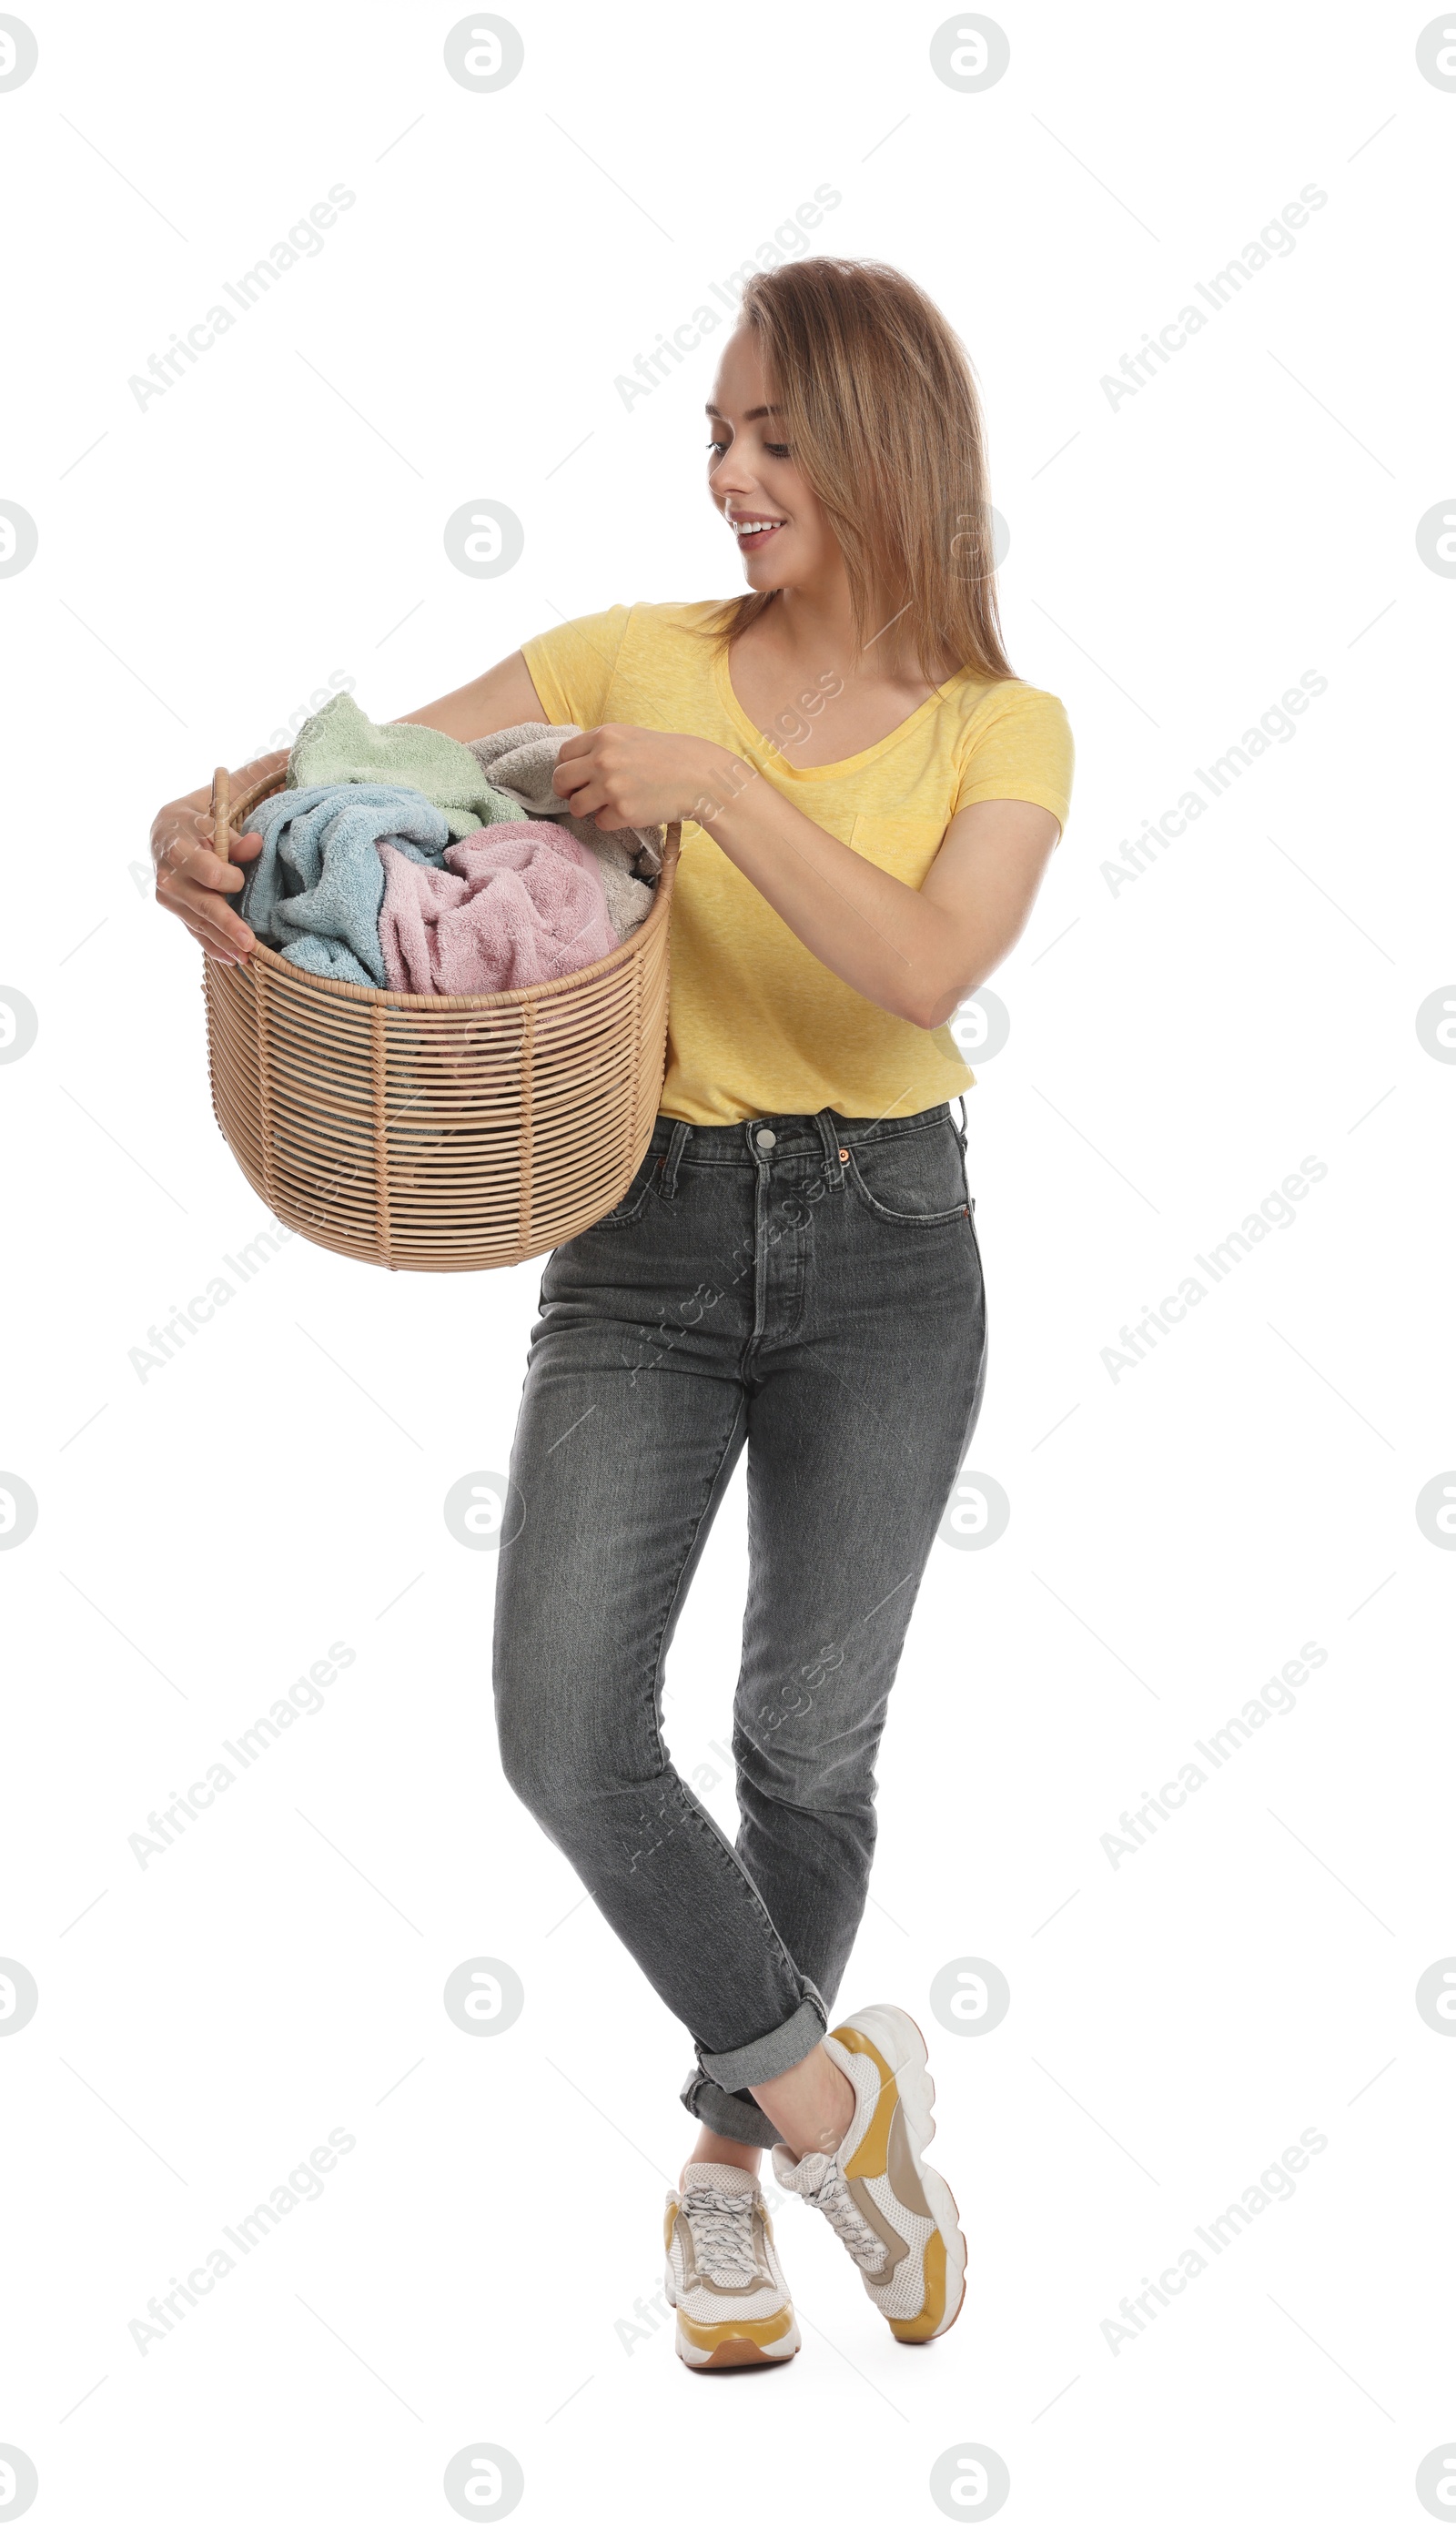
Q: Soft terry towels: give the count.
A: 4